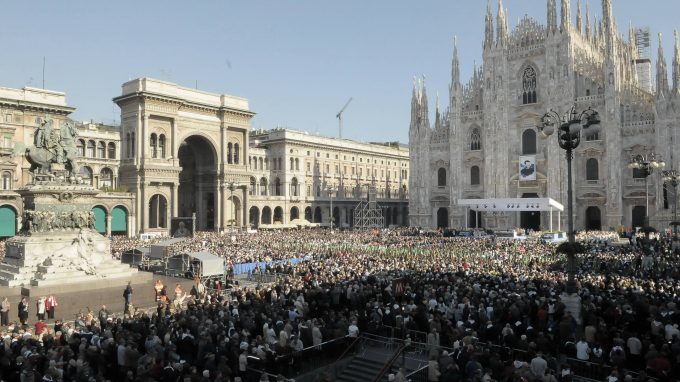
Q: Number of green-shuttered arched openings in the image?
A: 3